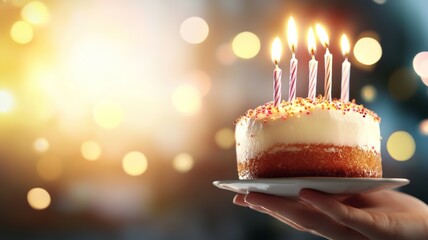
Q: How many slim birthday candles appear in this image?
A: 5